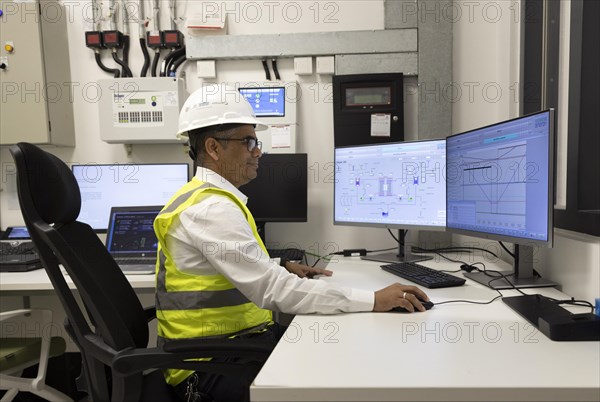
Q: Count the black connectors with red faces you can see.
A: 4